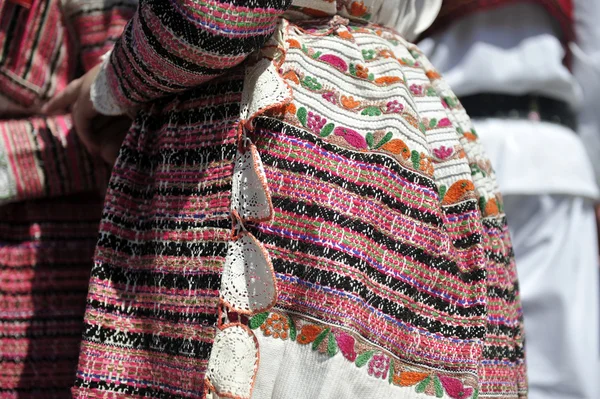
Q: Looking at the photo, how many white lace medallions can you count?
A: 4